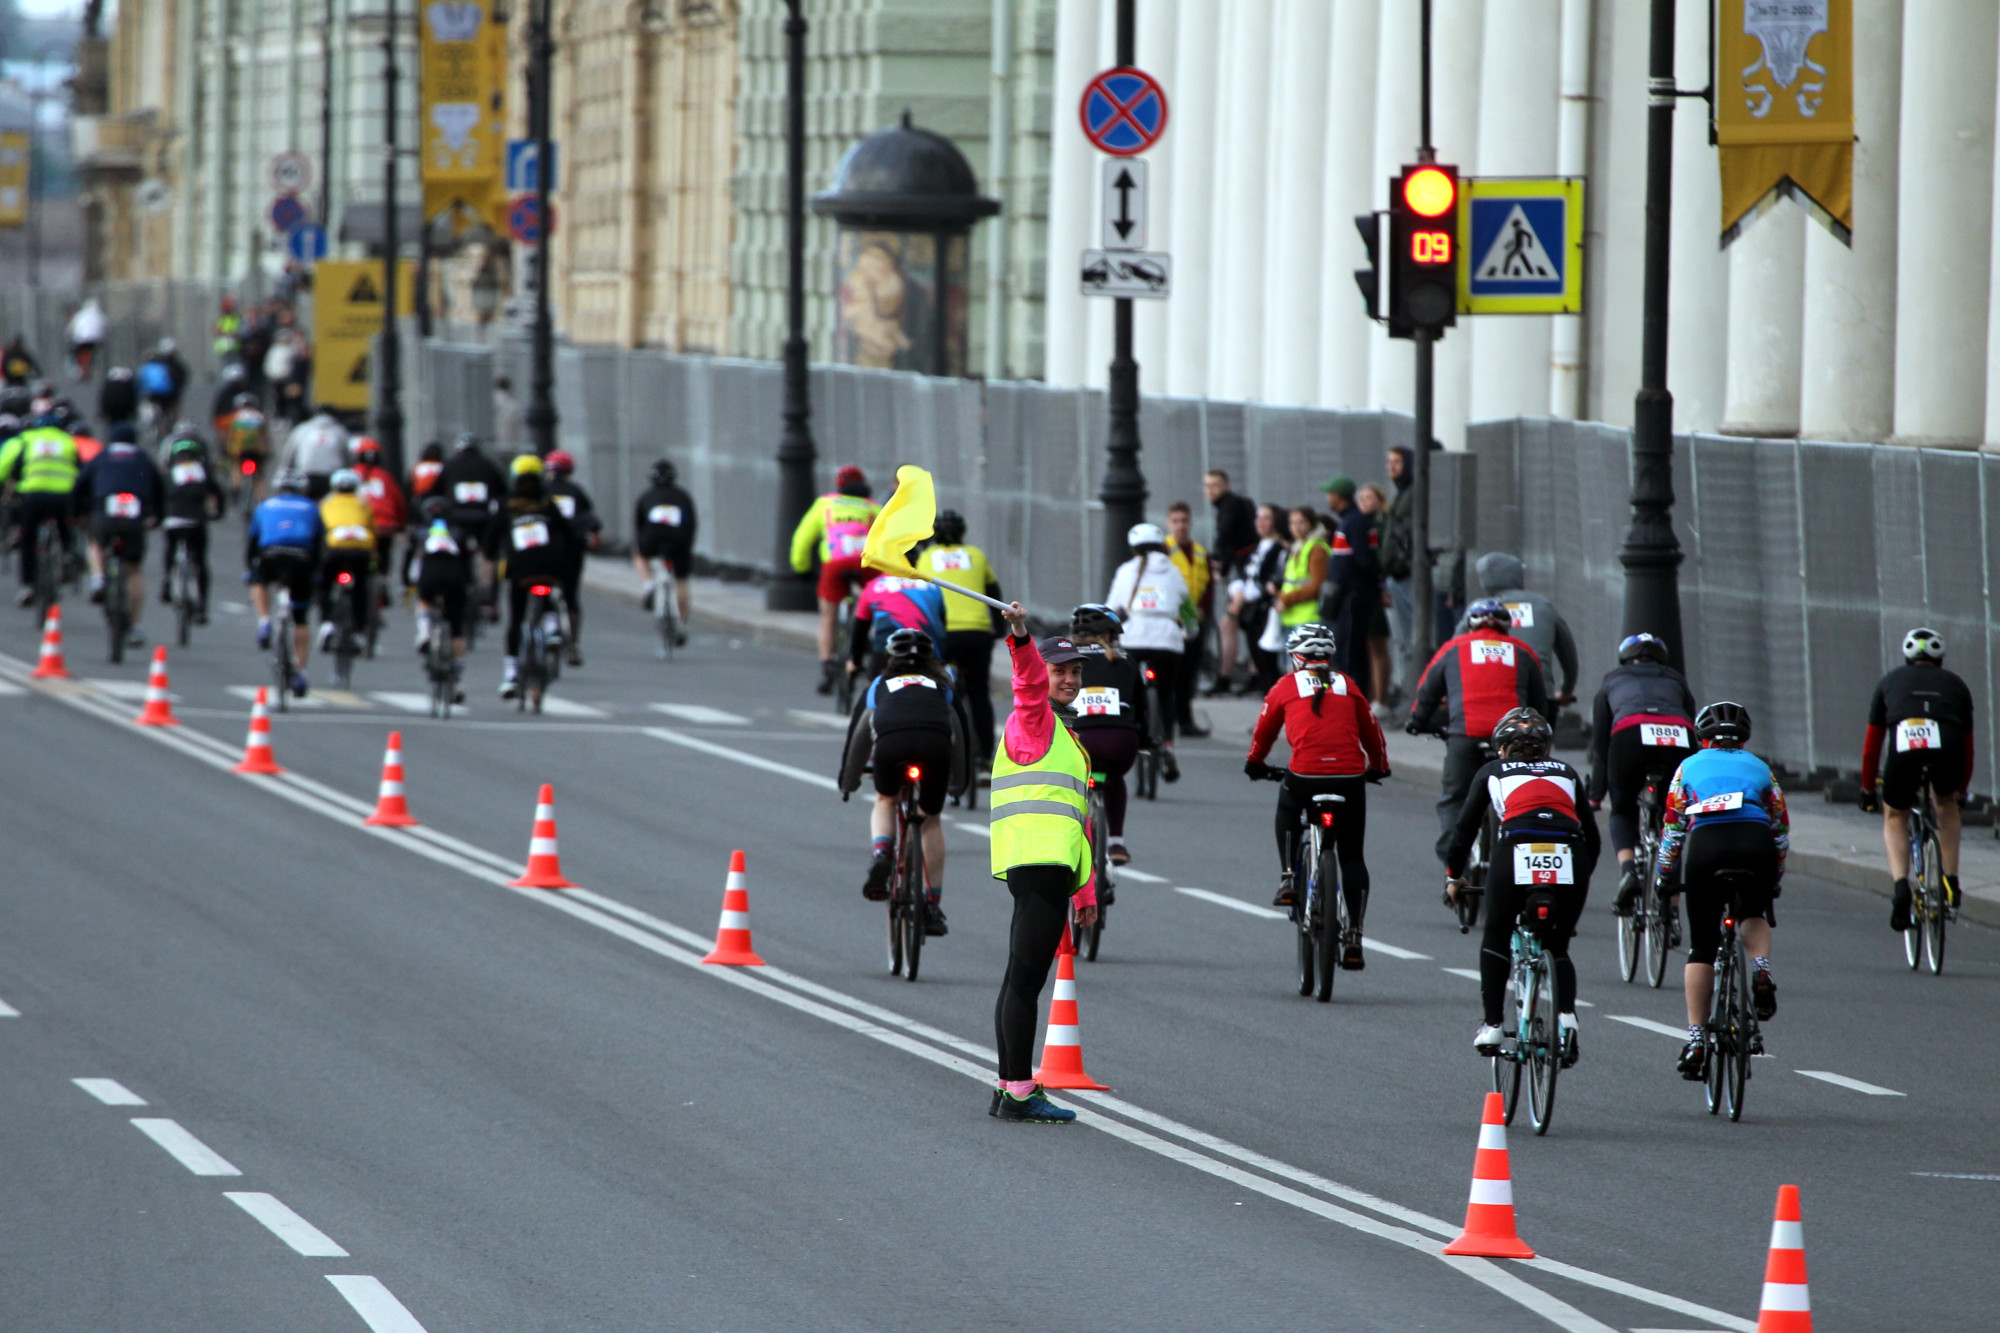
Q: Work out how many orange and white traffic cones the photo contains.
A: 9